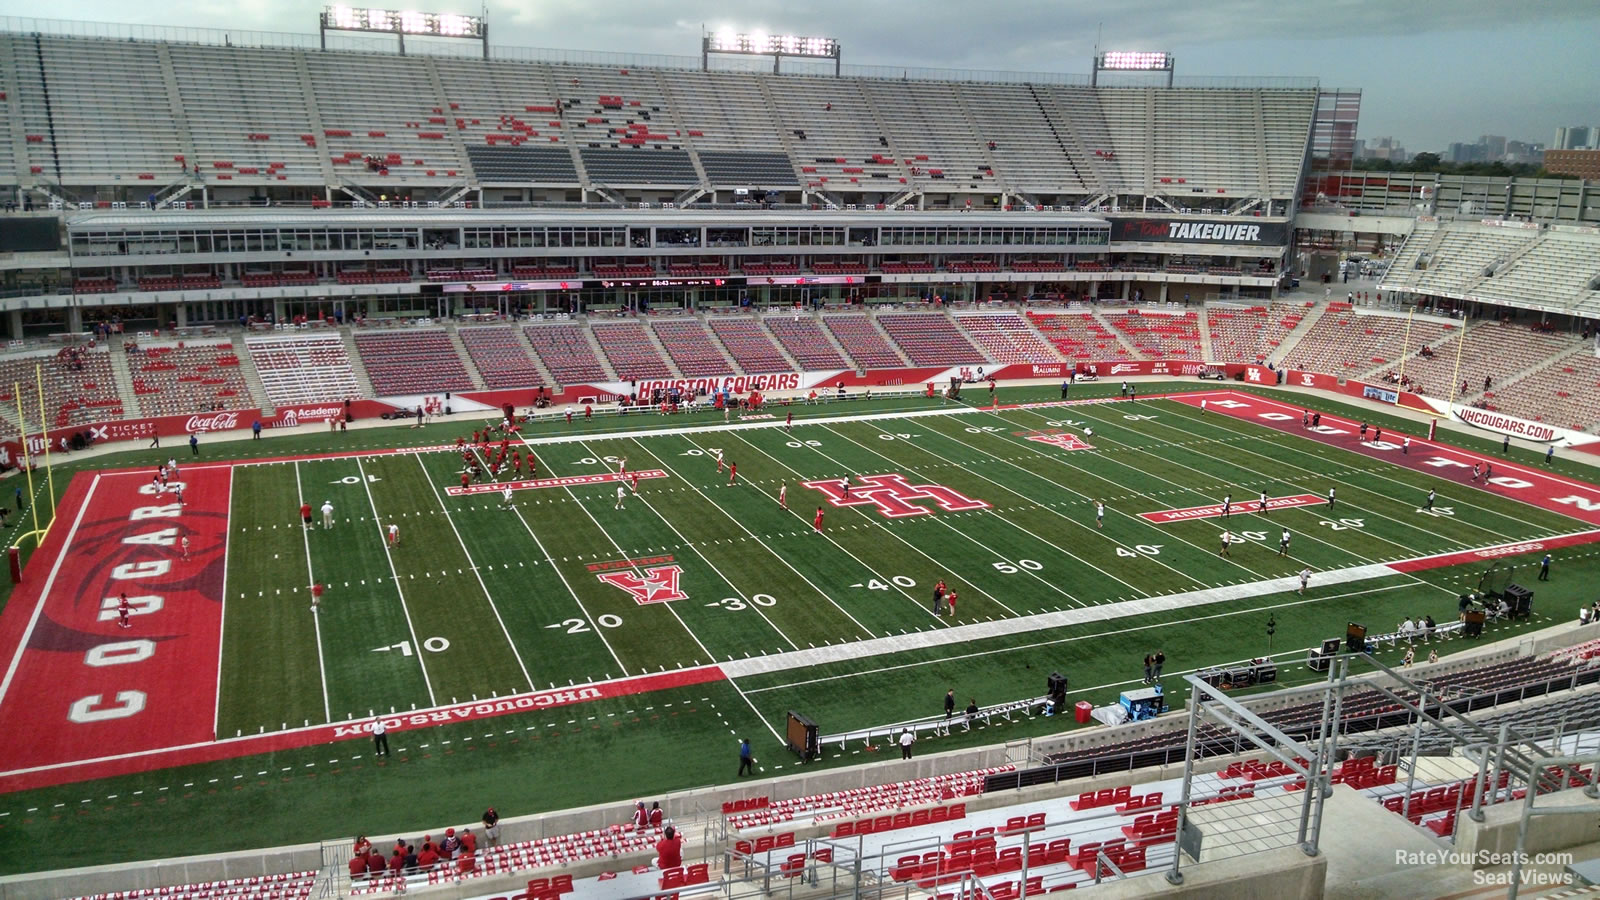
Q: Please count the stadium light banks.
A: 3